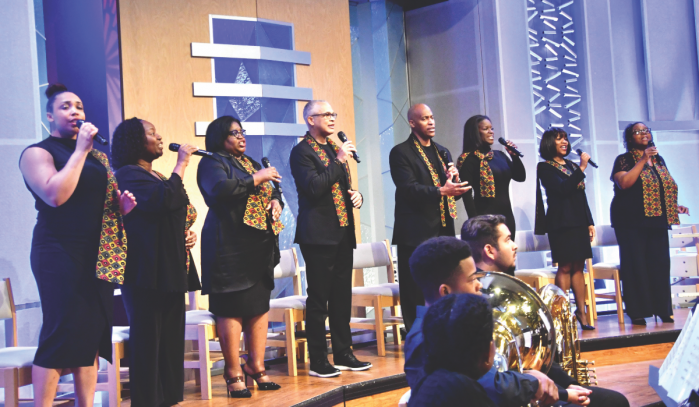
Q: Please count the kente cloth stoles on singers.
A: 8